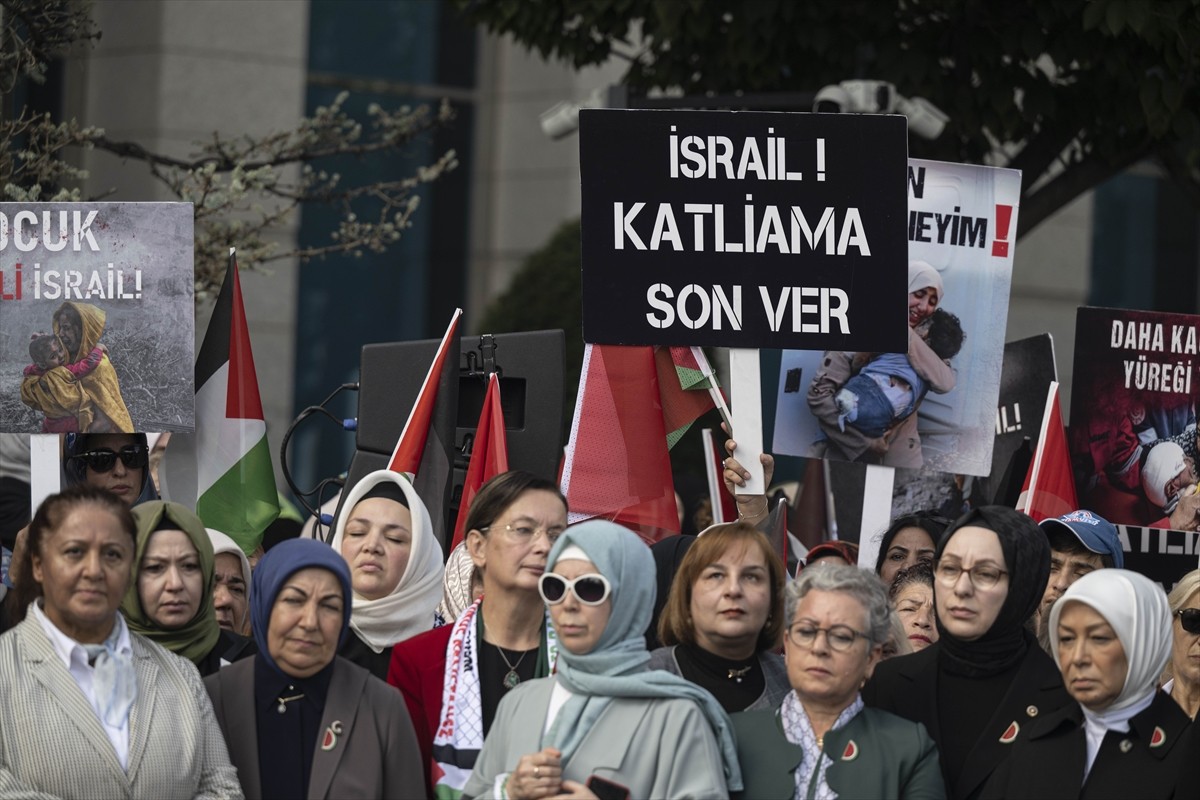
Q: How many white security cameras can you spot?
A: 3